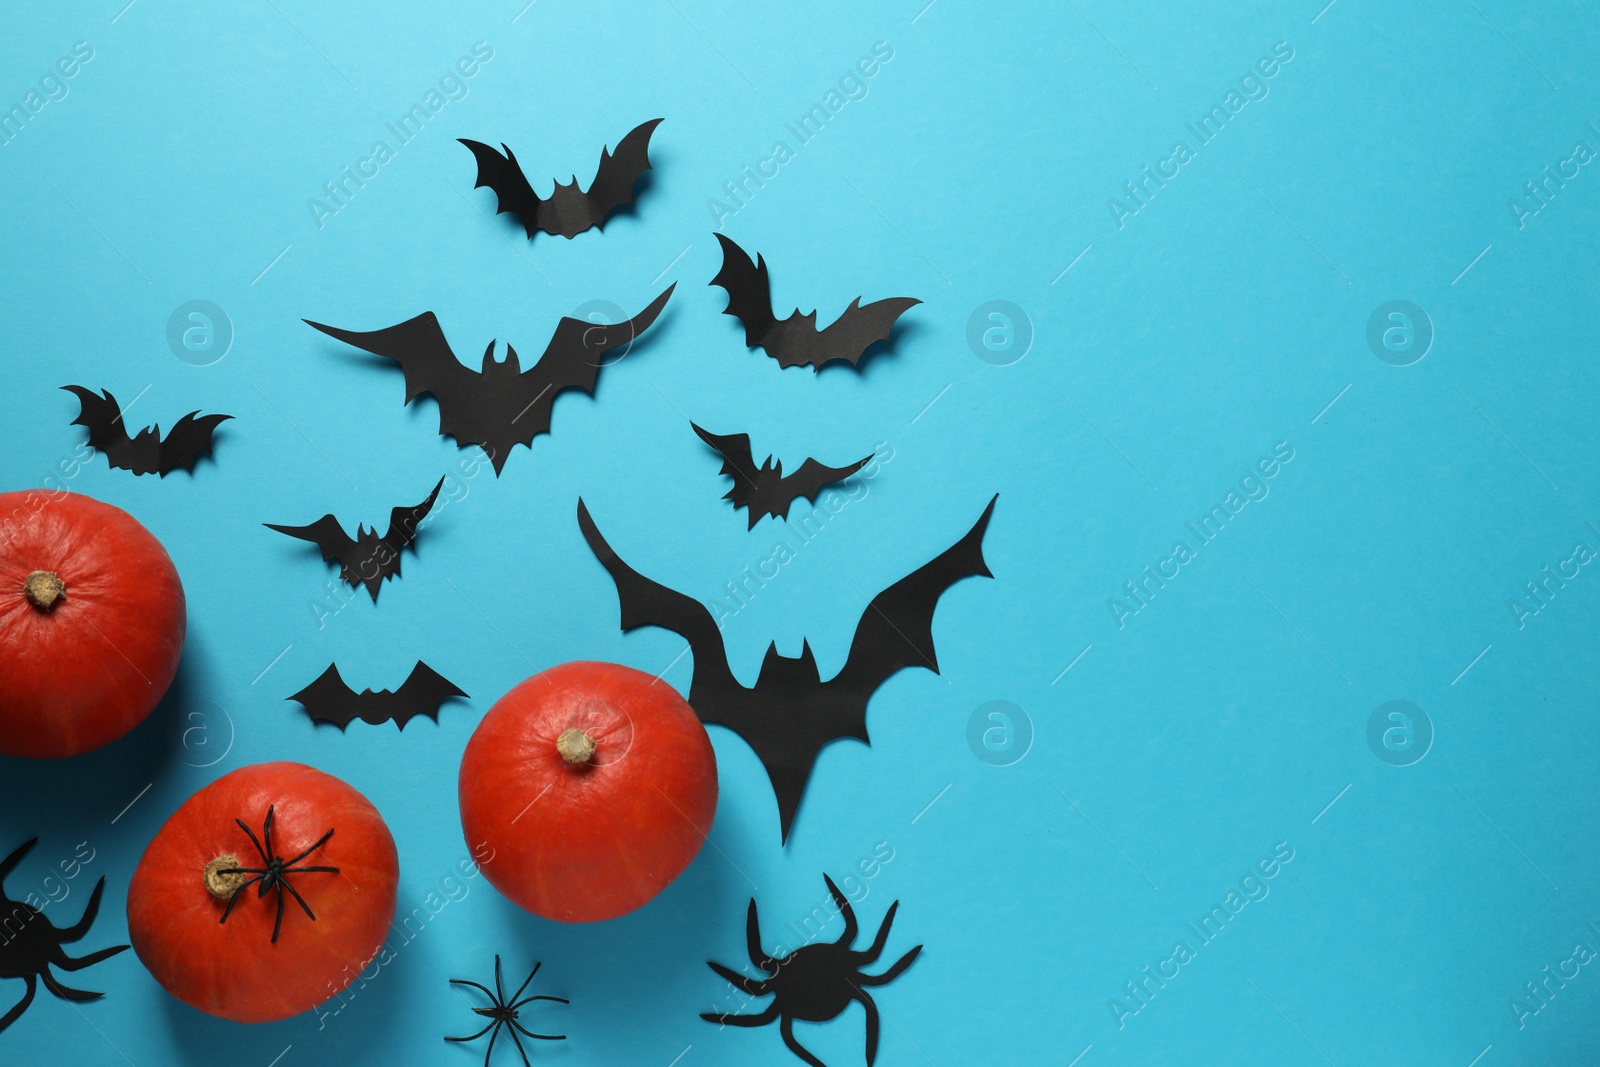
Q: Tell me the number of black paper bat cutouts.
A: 8